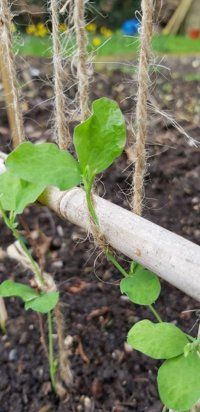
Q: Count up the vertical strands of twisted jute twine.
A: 4